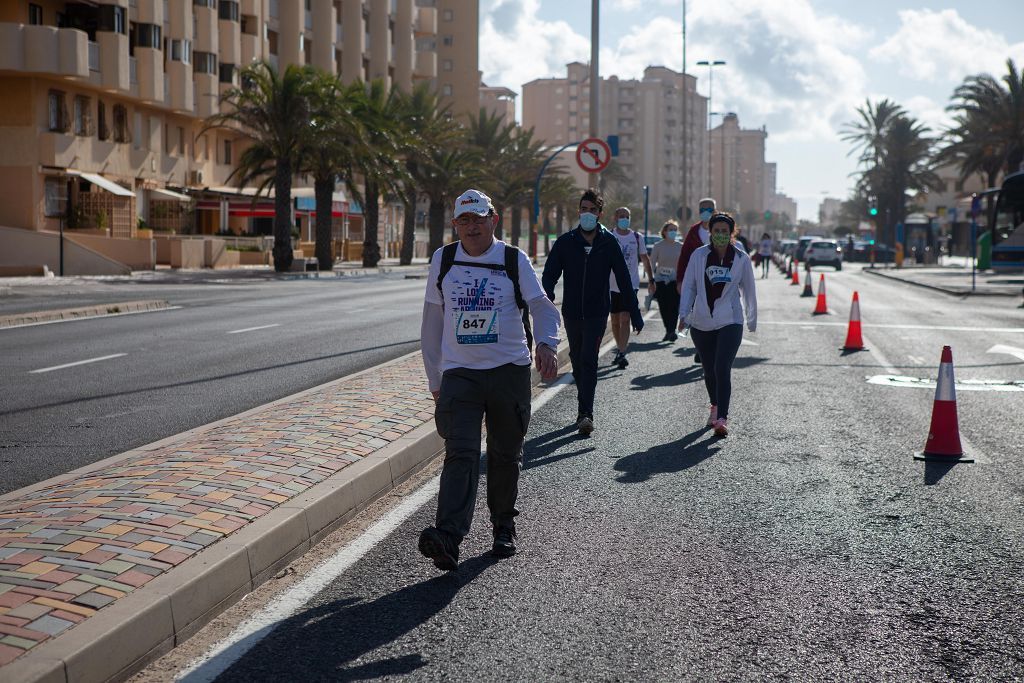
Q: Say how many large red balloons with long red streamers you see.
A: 0